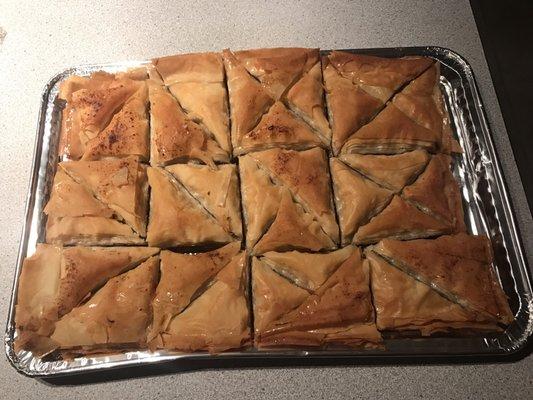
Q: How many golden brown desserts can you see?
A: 12